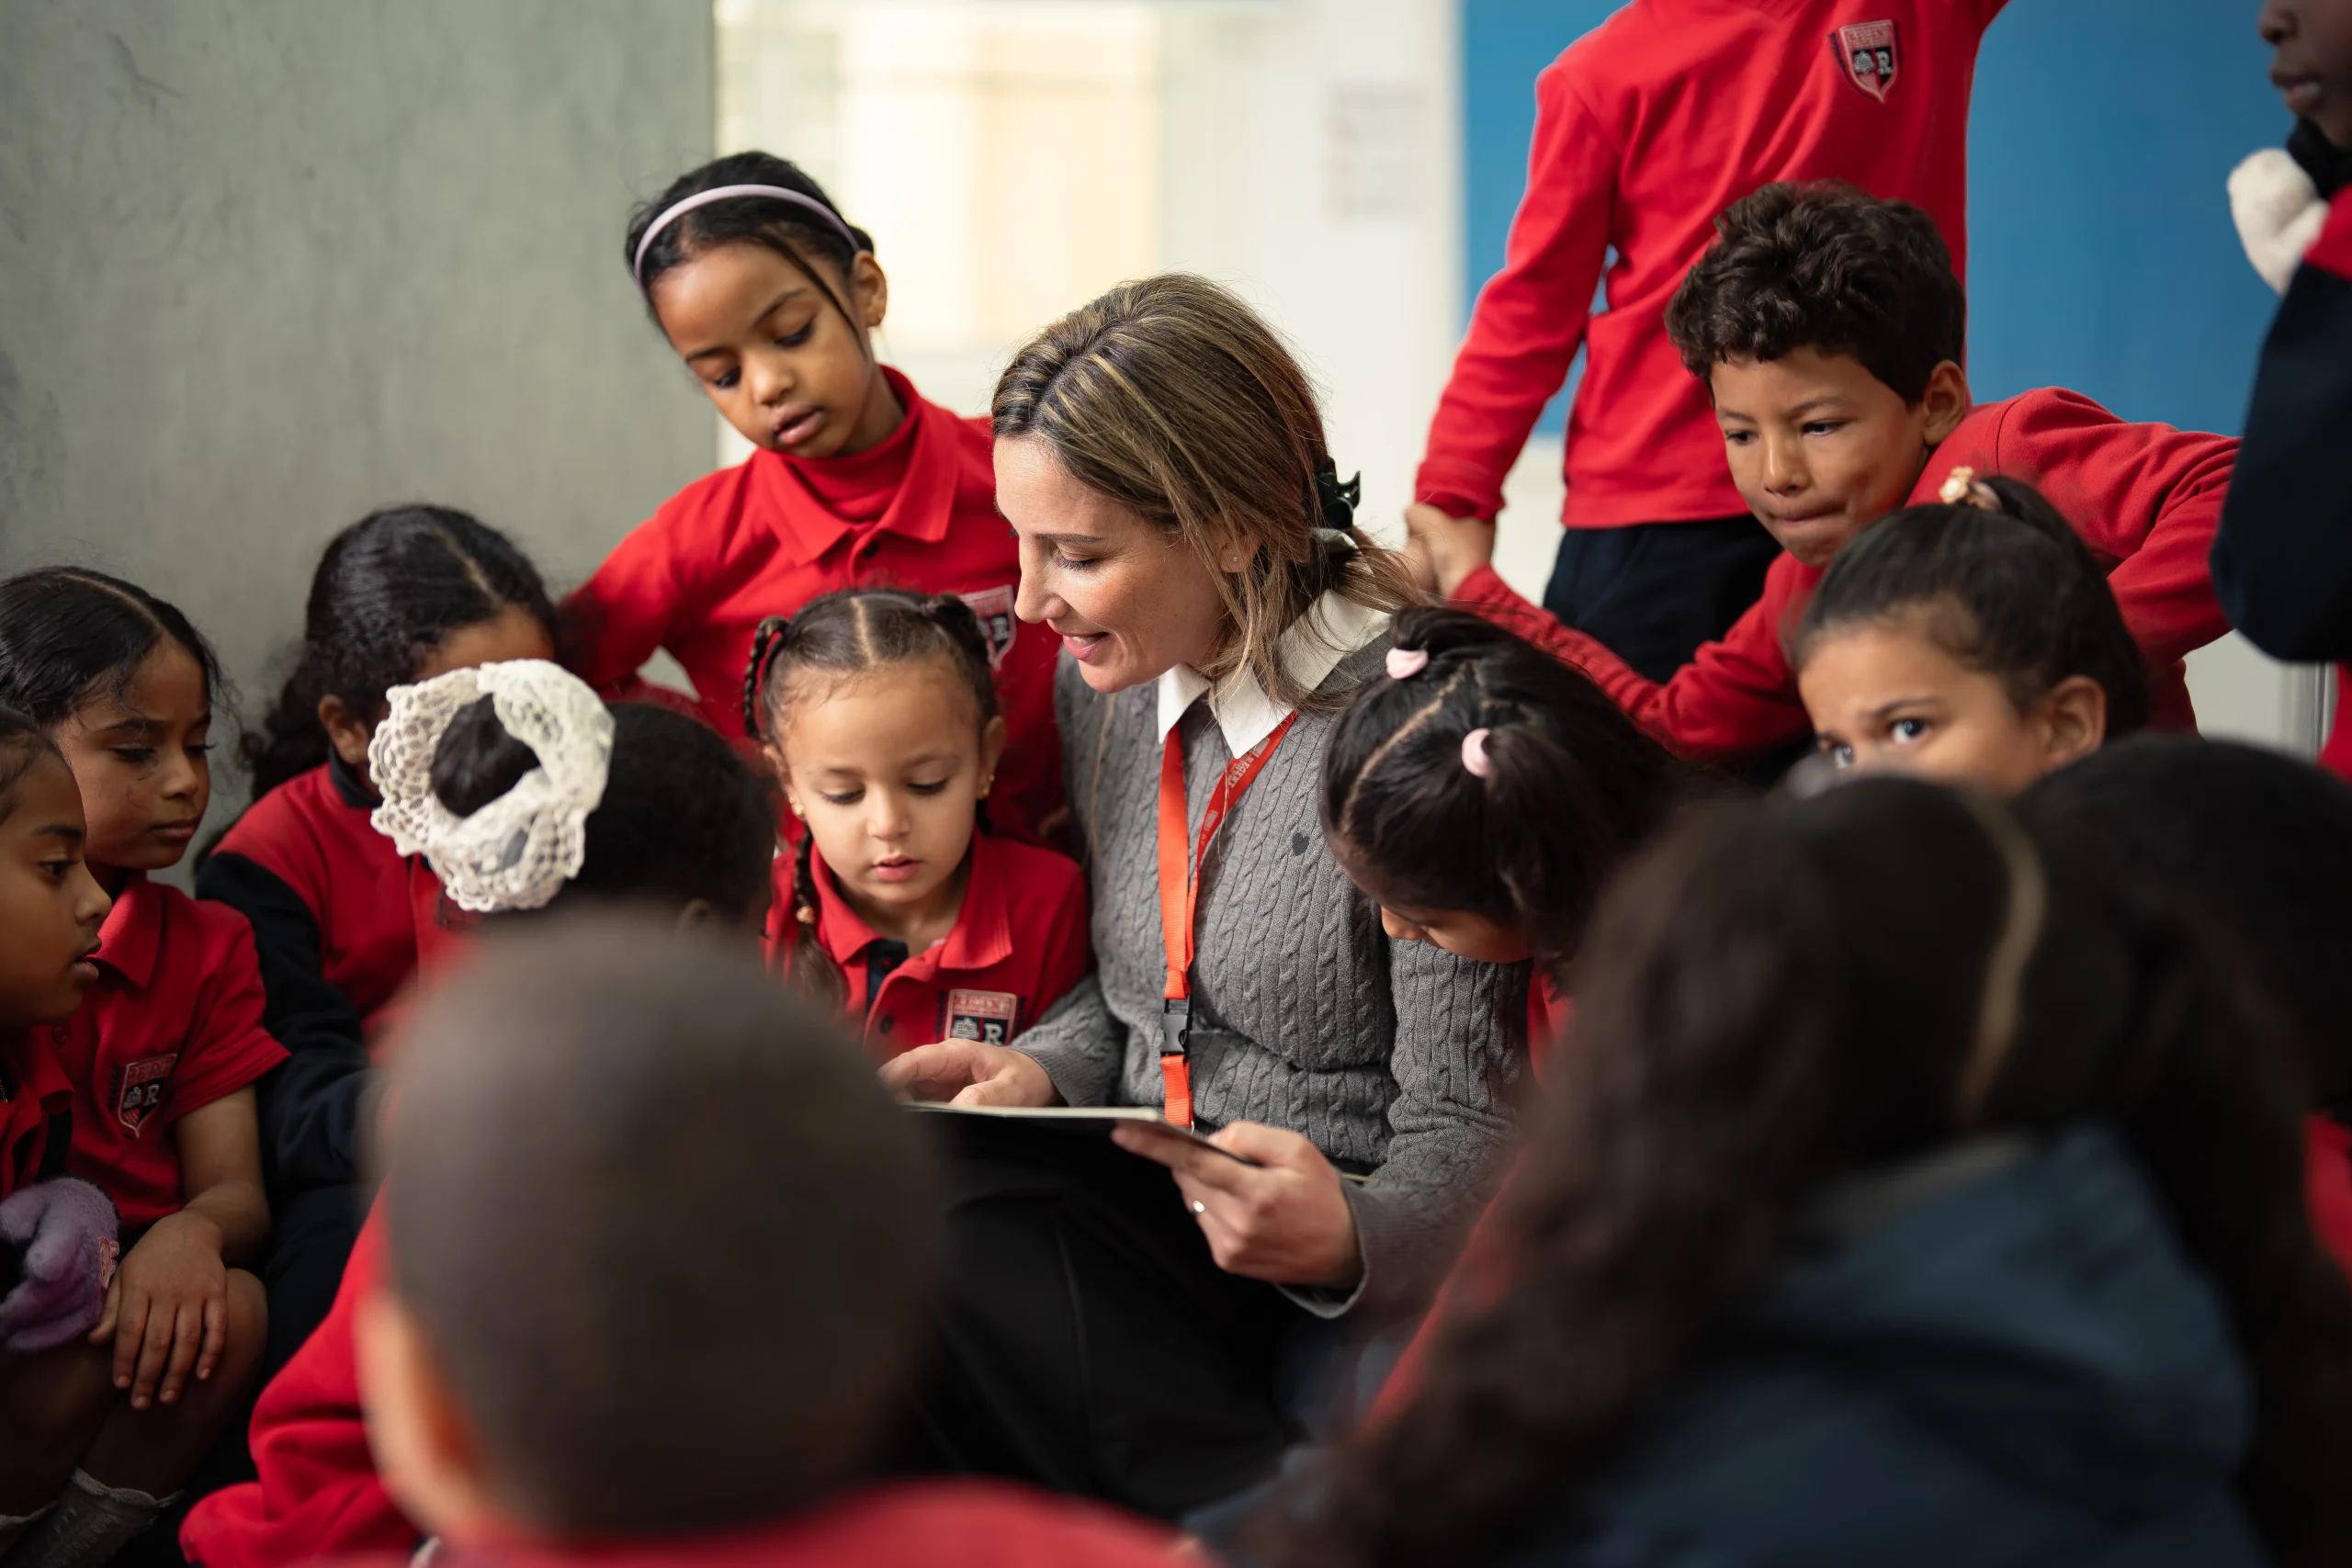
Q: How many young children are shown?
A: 14